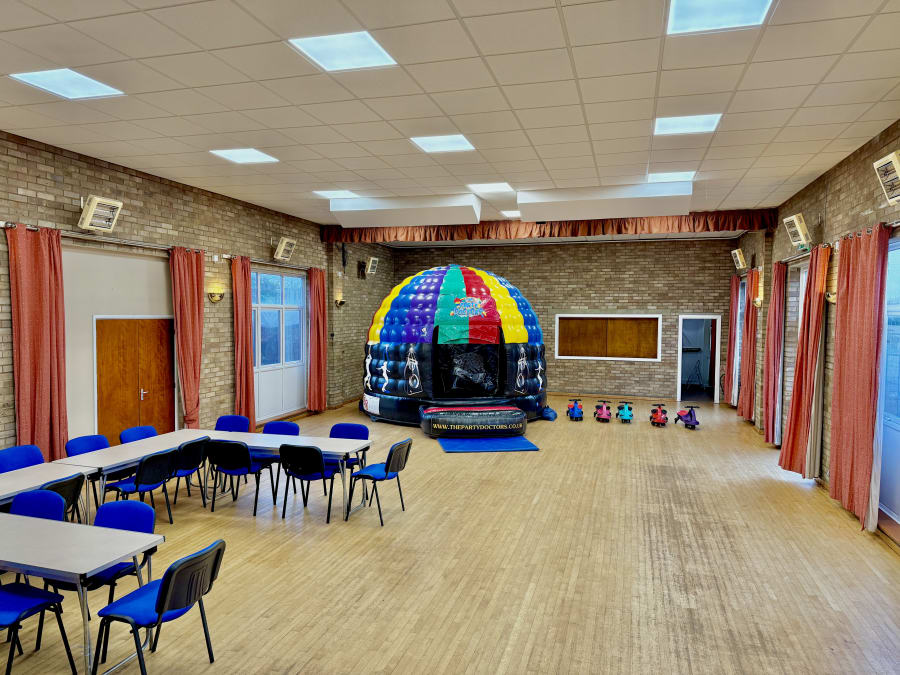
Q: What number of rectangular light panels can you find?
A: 10